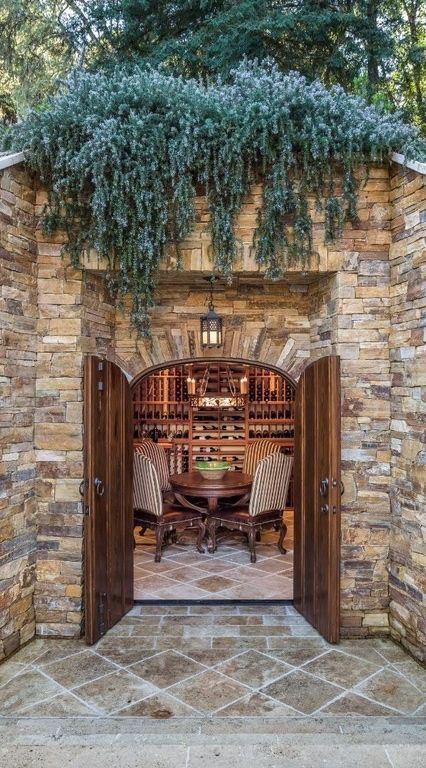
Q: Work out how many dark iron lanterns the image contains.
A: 1